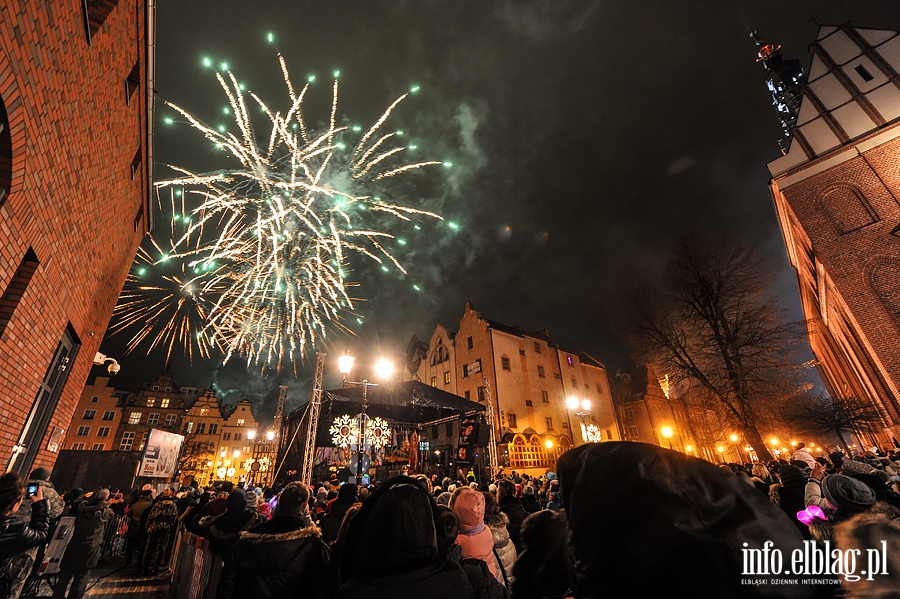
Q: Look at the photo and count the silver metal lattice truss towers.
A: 3